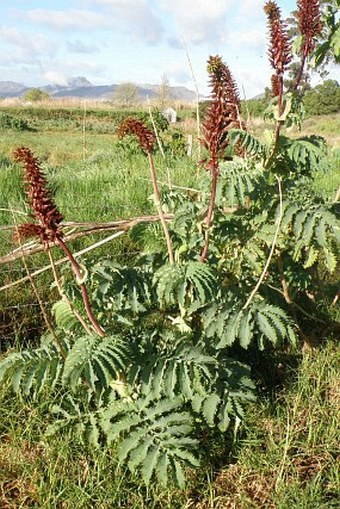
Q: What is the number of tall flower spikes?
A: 5